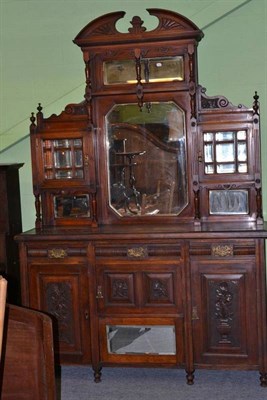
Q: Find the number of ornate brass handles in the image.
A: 3